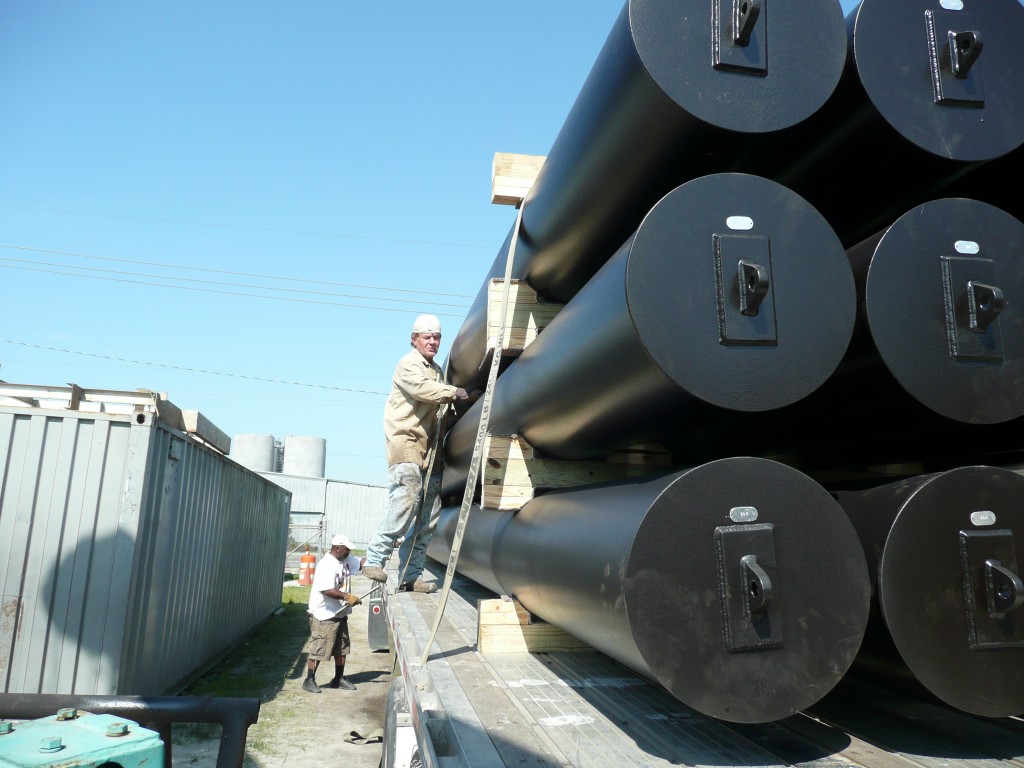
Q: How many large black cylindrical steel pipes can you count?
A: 6